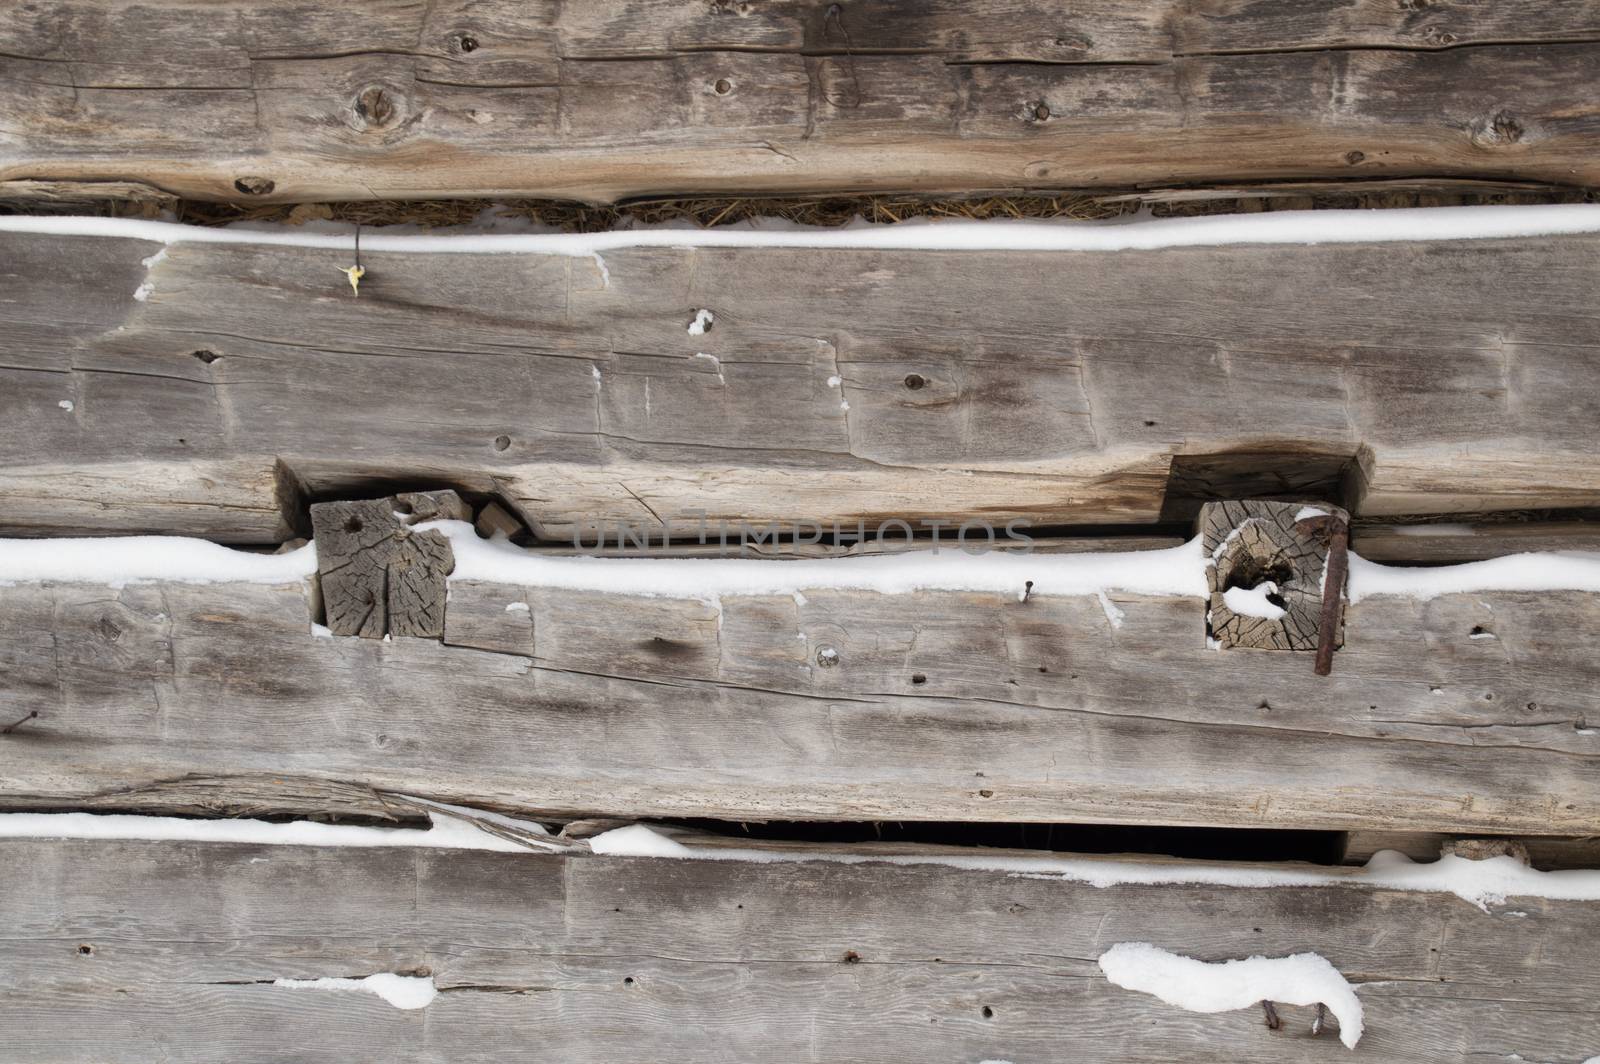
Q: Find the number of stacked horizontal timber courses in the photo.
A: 4